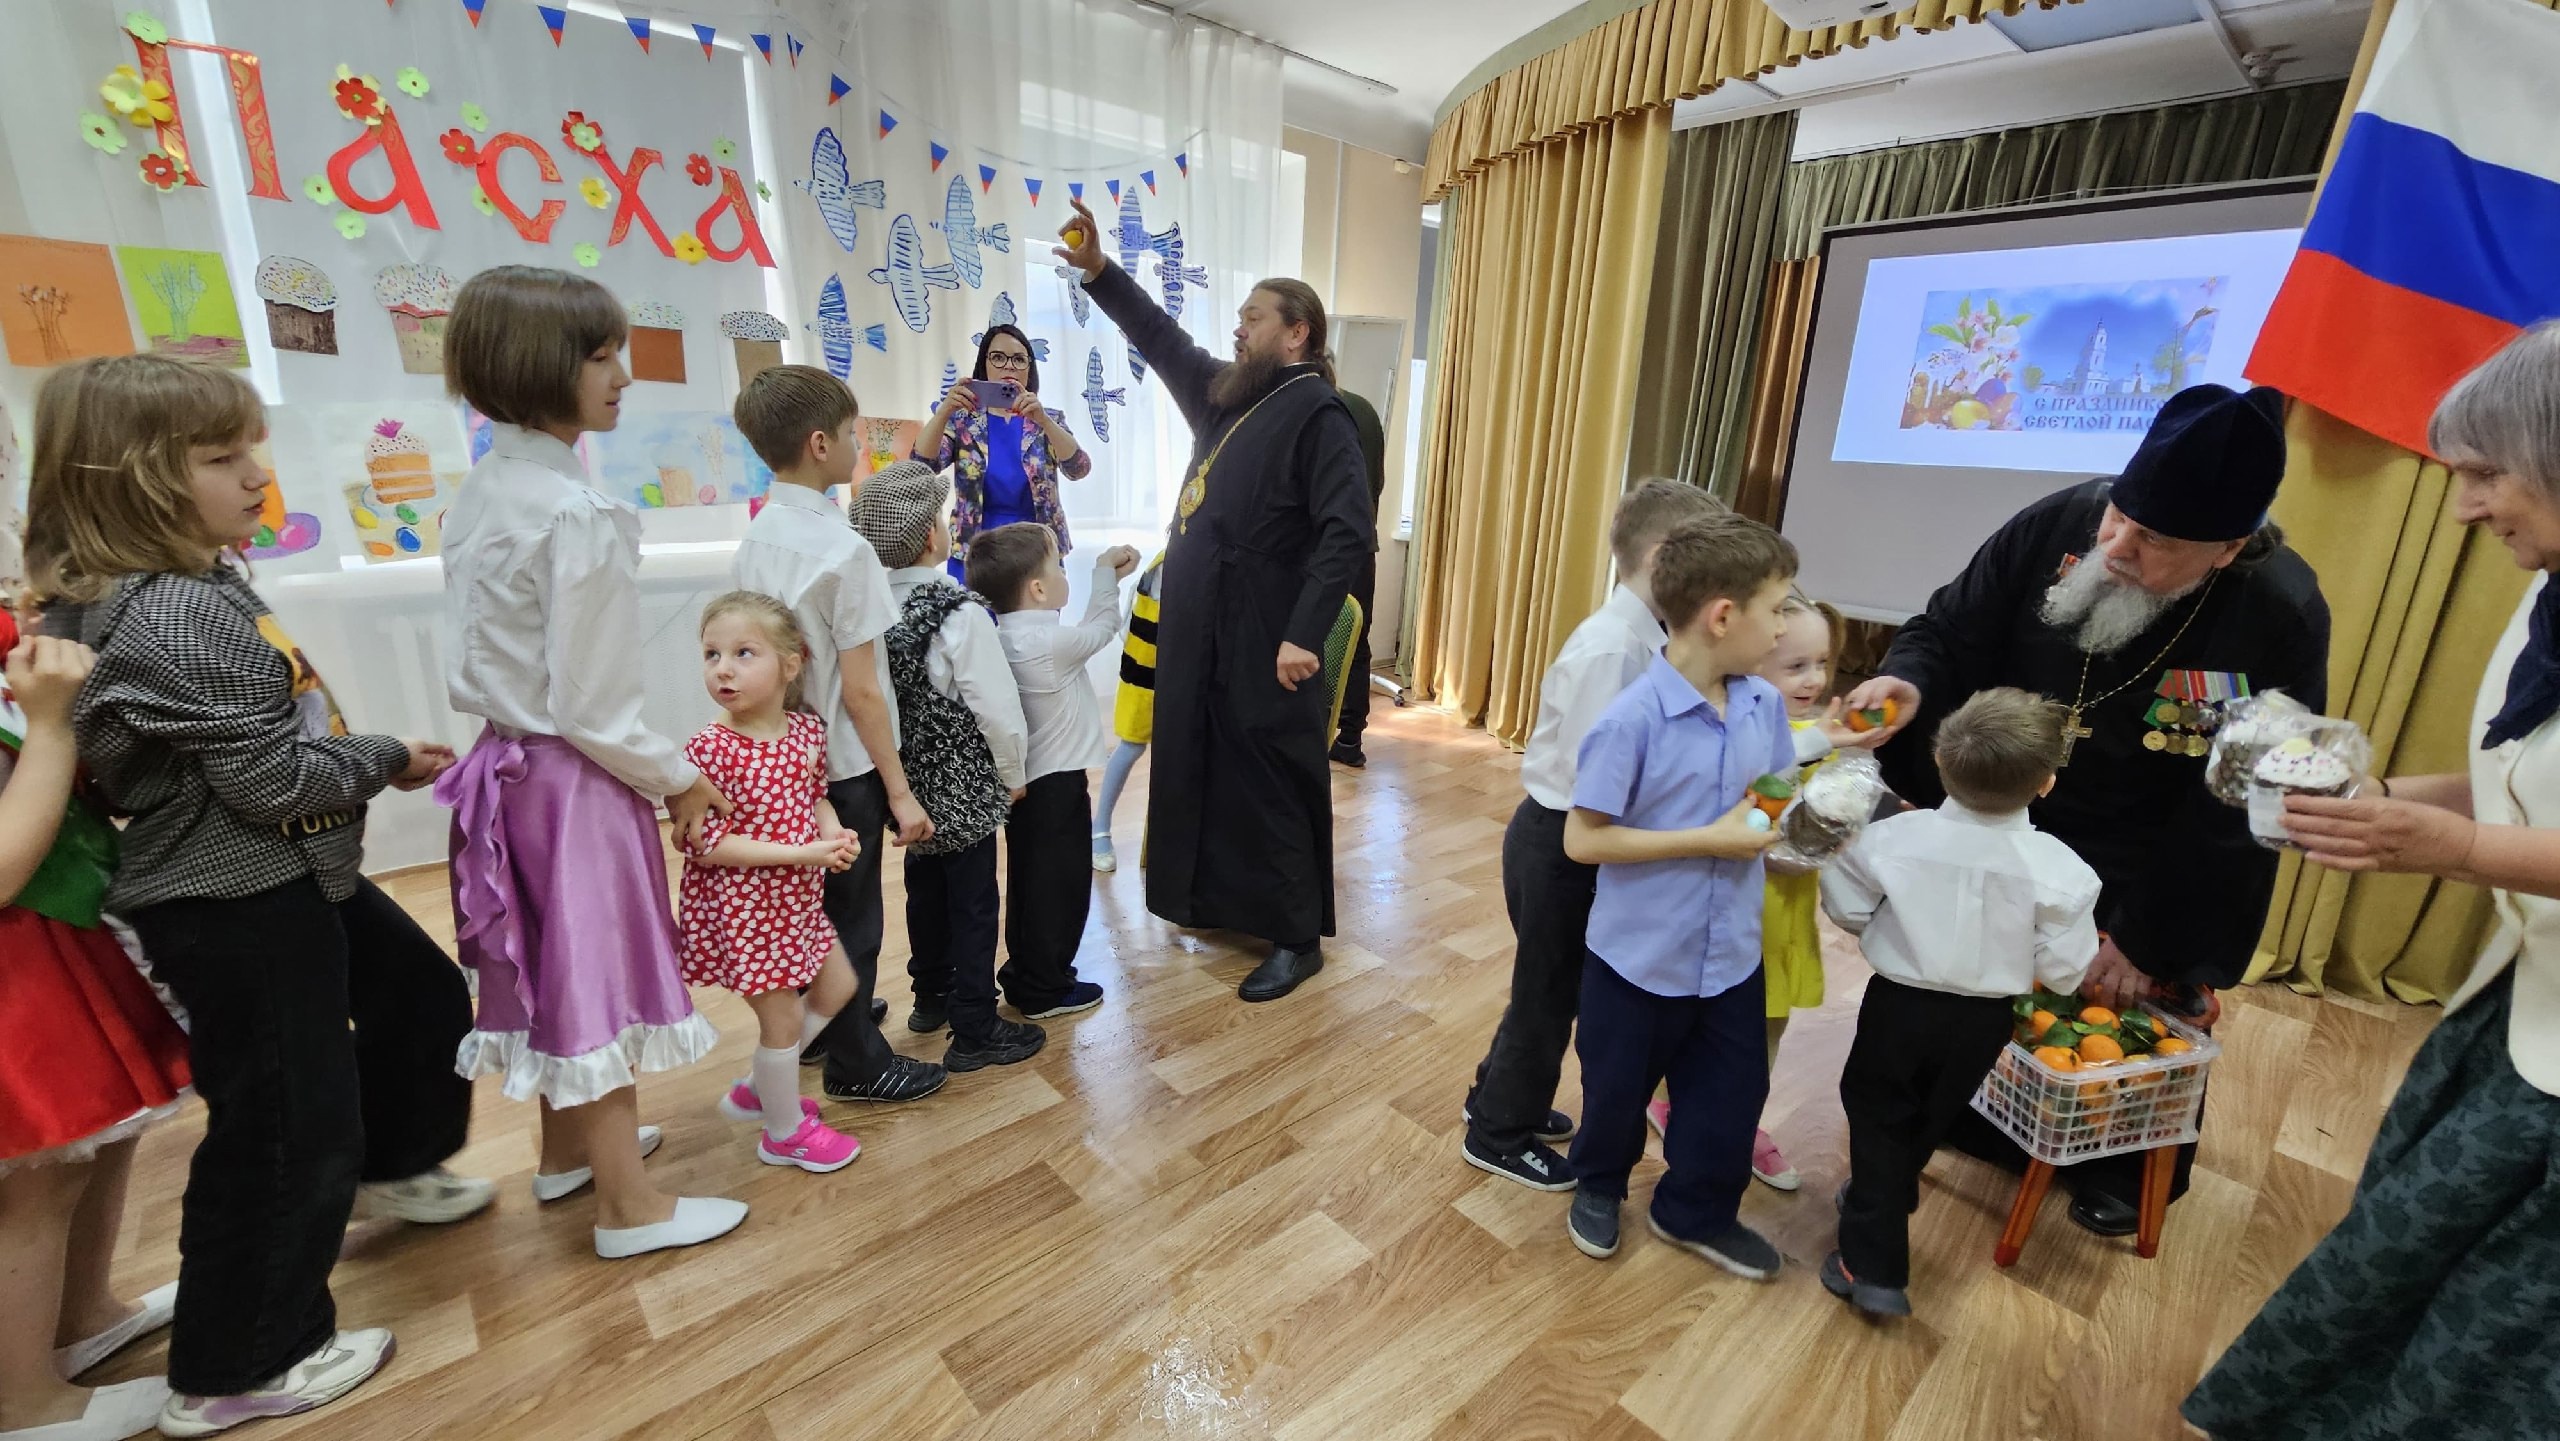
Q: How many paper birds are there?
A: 11